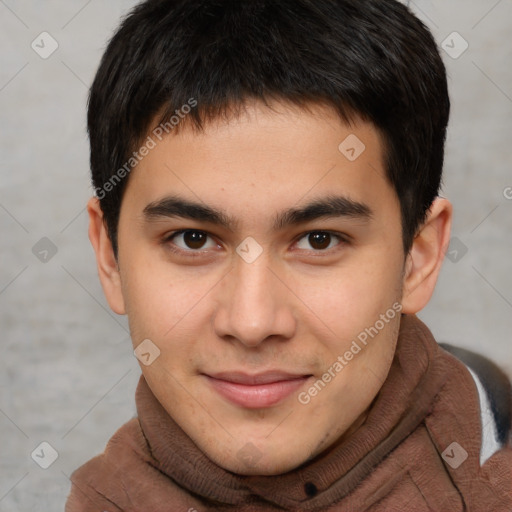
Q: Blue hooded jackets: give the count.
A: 0